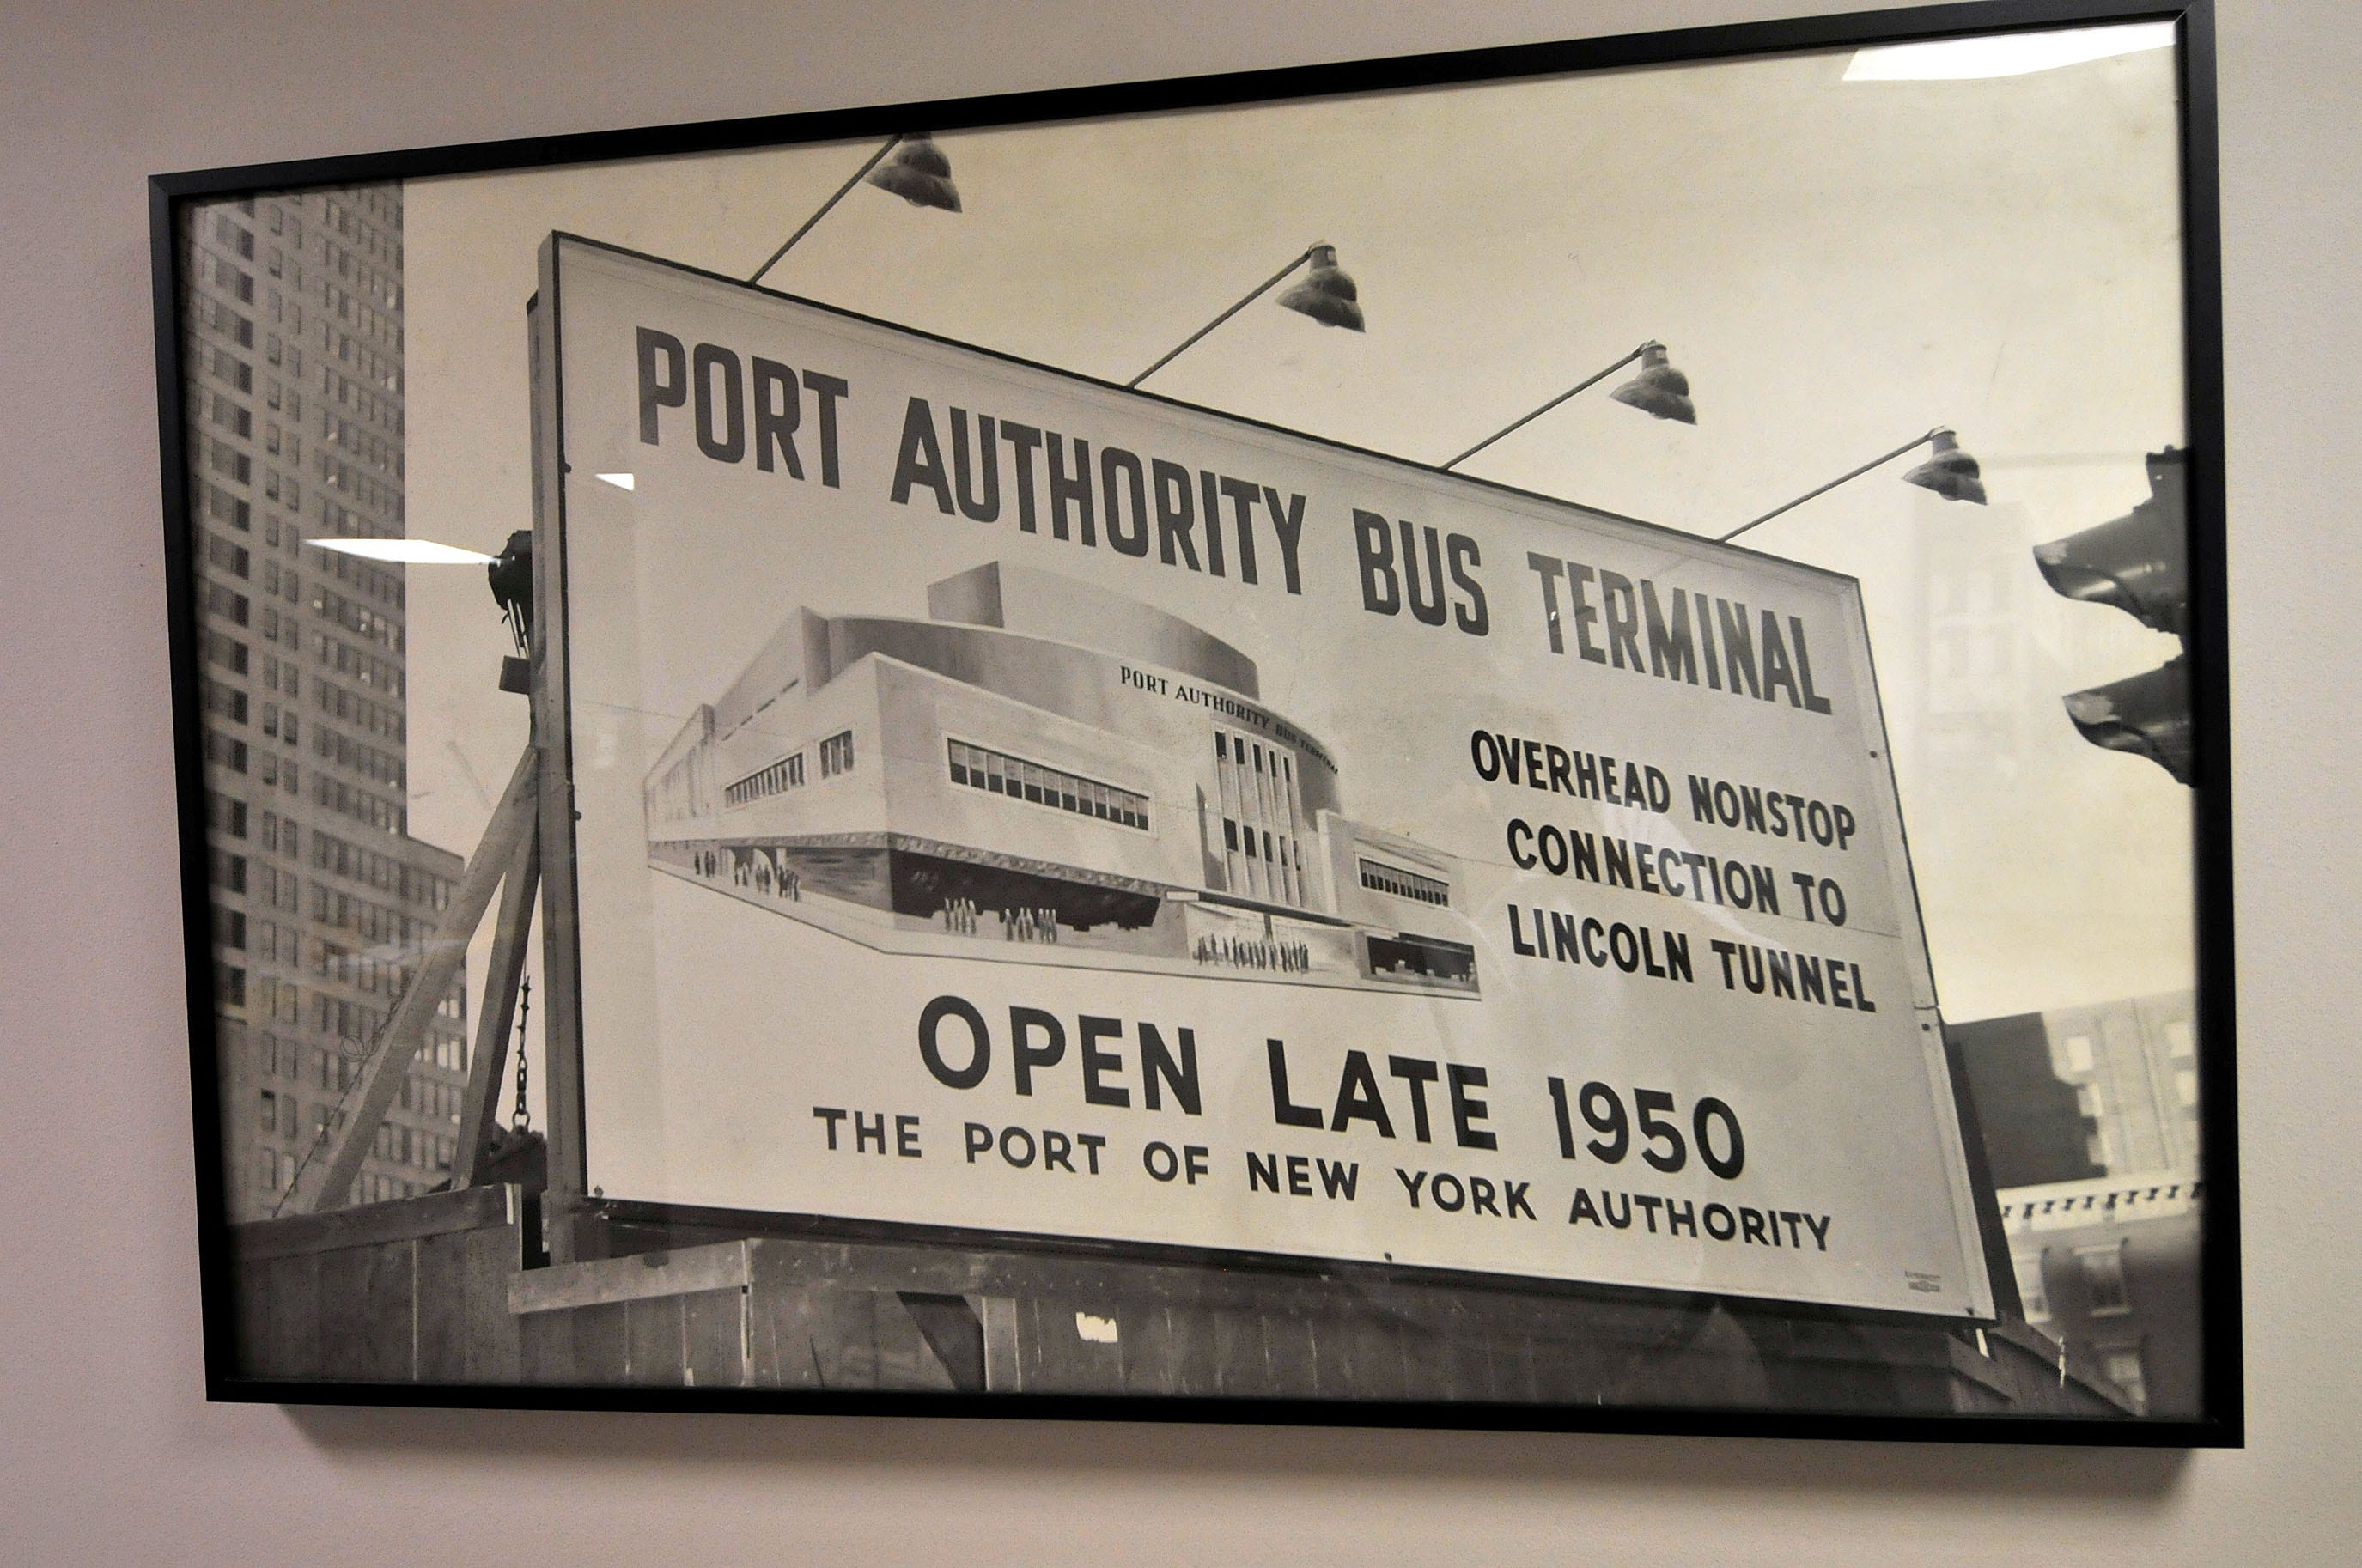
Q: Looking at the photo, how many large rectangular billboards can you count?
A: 1